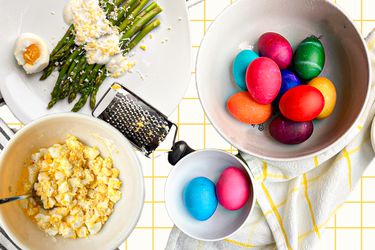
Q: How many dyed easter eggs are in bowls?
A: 11